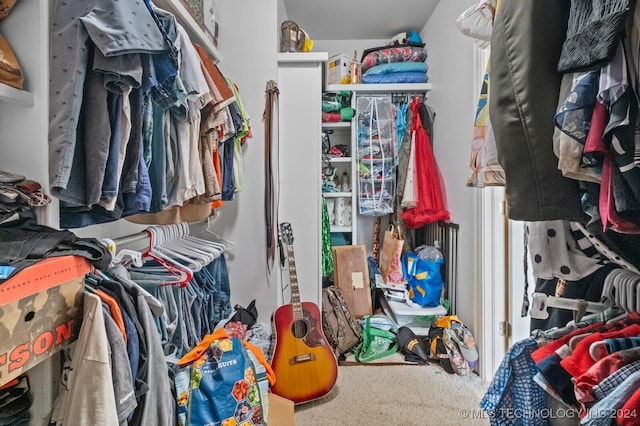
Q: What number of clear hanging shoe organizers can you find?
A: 1